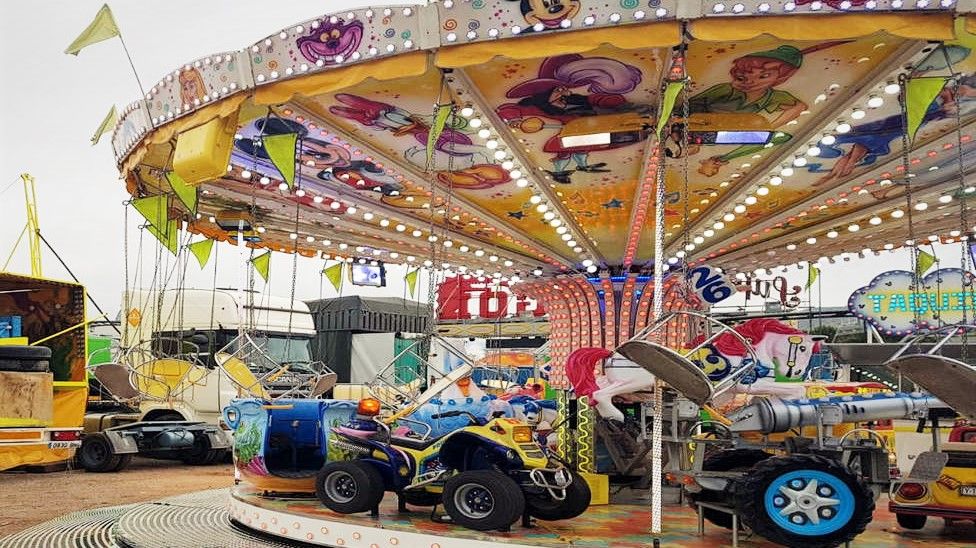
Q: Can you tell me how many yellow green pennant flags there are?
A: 15